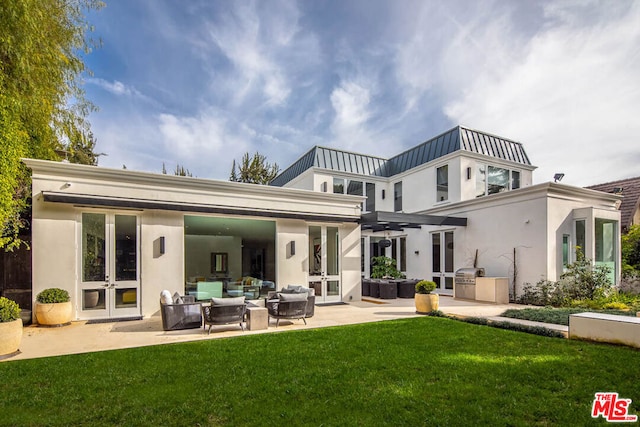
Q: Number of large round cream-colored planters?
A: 3